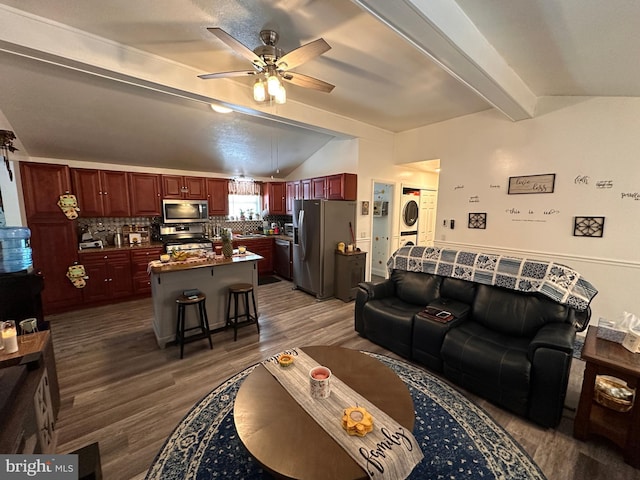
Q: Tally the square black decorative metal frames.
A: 2